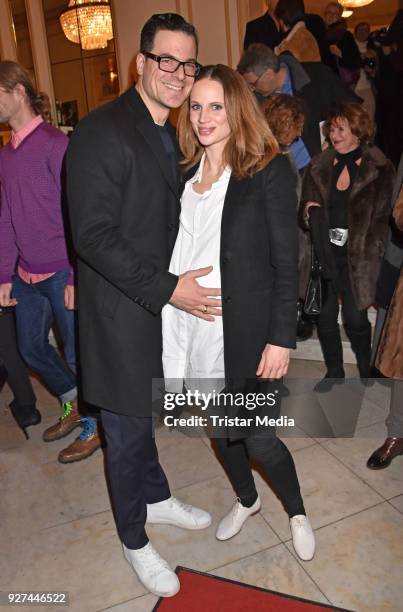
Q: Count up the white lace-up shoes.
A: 4